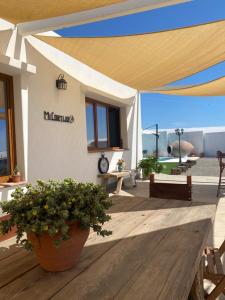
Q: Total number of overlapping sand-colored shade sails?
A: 3